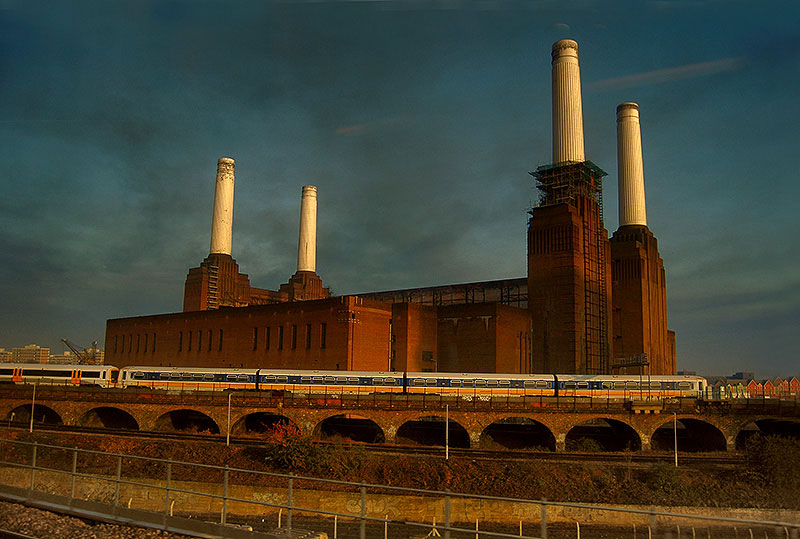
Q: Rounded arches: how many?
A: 10